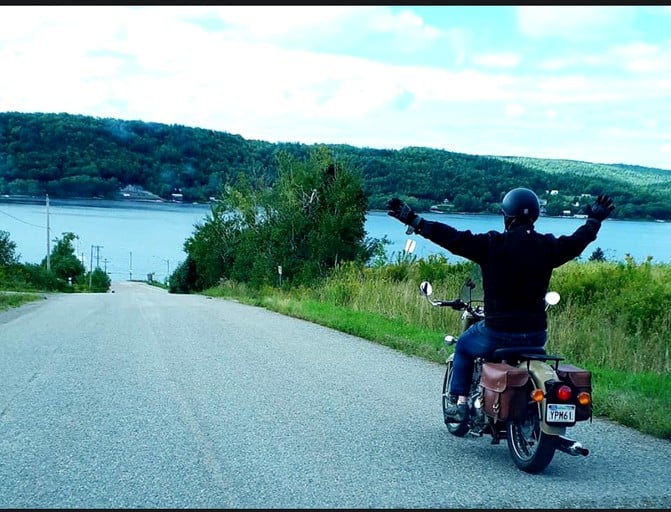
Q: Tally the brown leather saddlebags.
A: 2